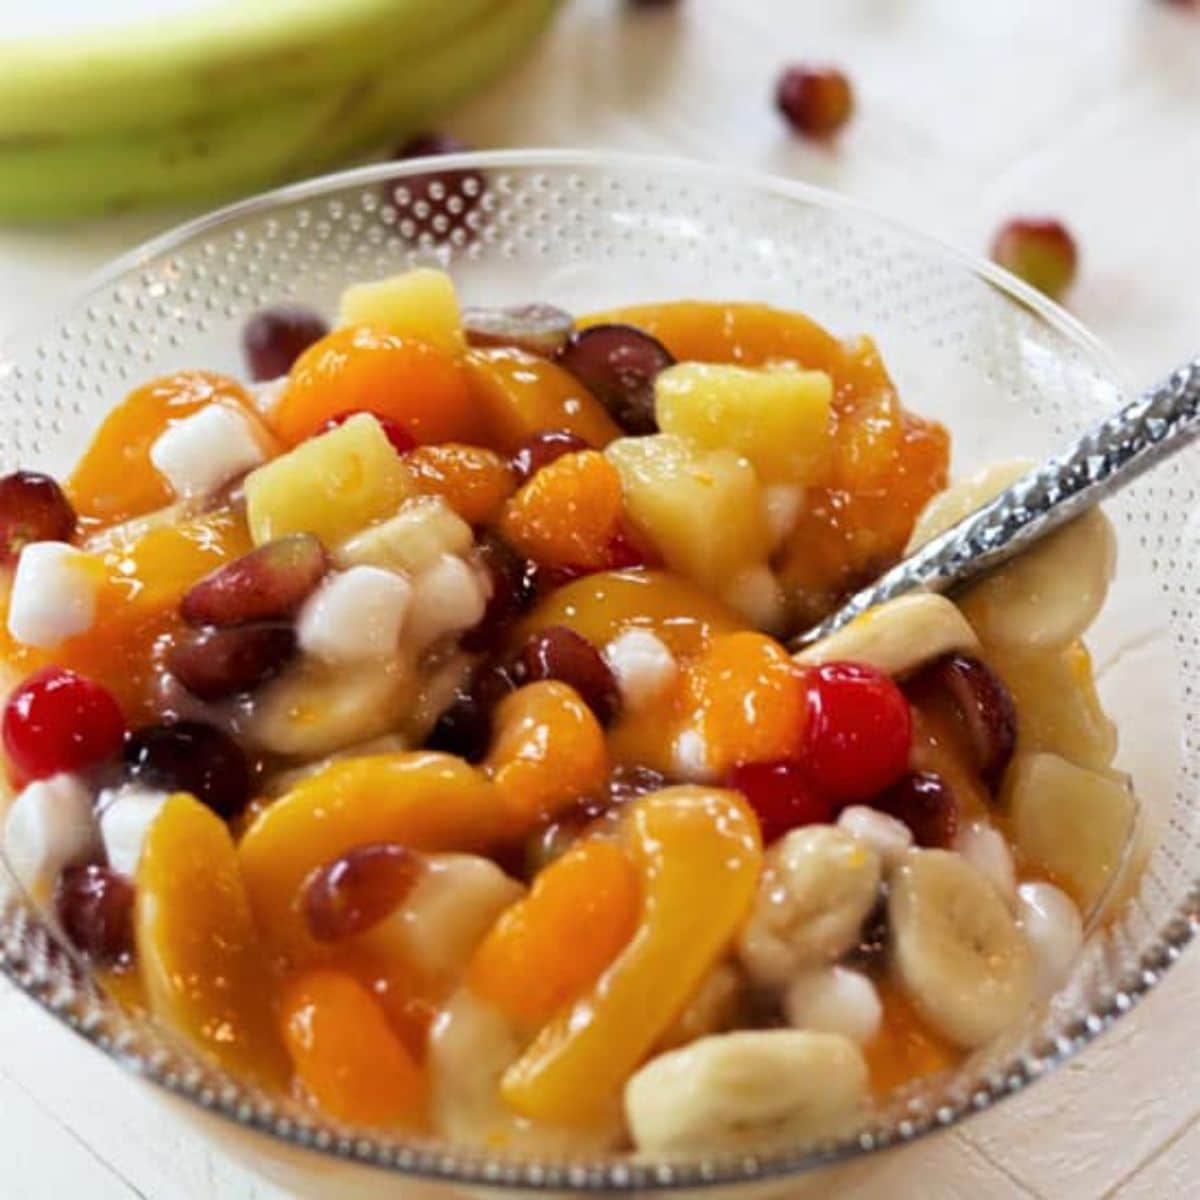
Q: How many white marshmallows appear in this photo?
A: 12